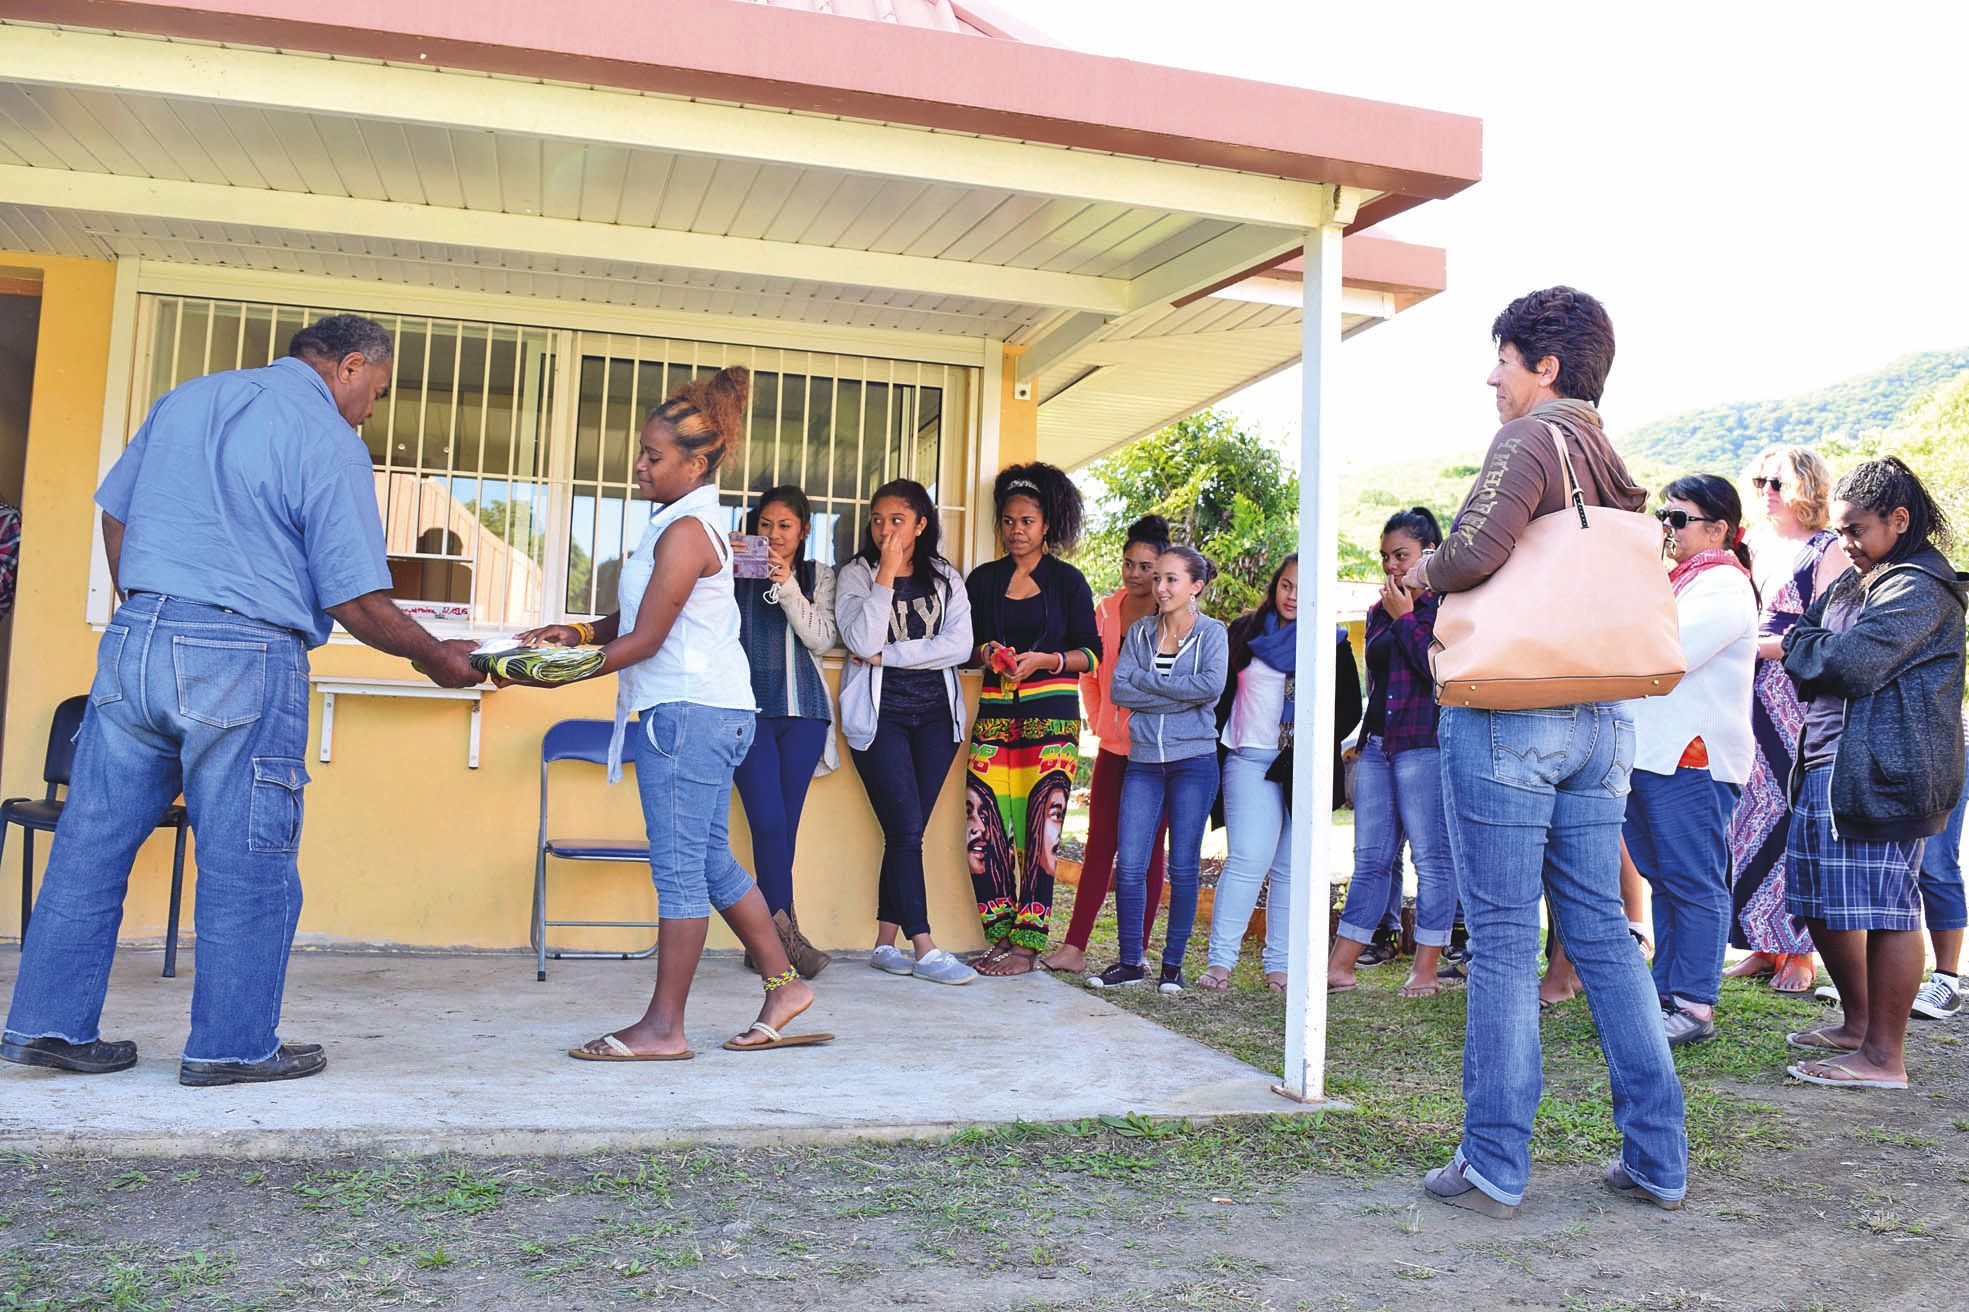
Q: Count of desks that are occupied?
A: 0